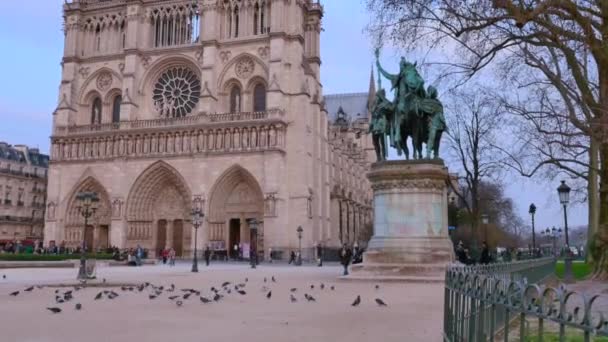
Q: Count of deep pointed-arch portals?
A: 3